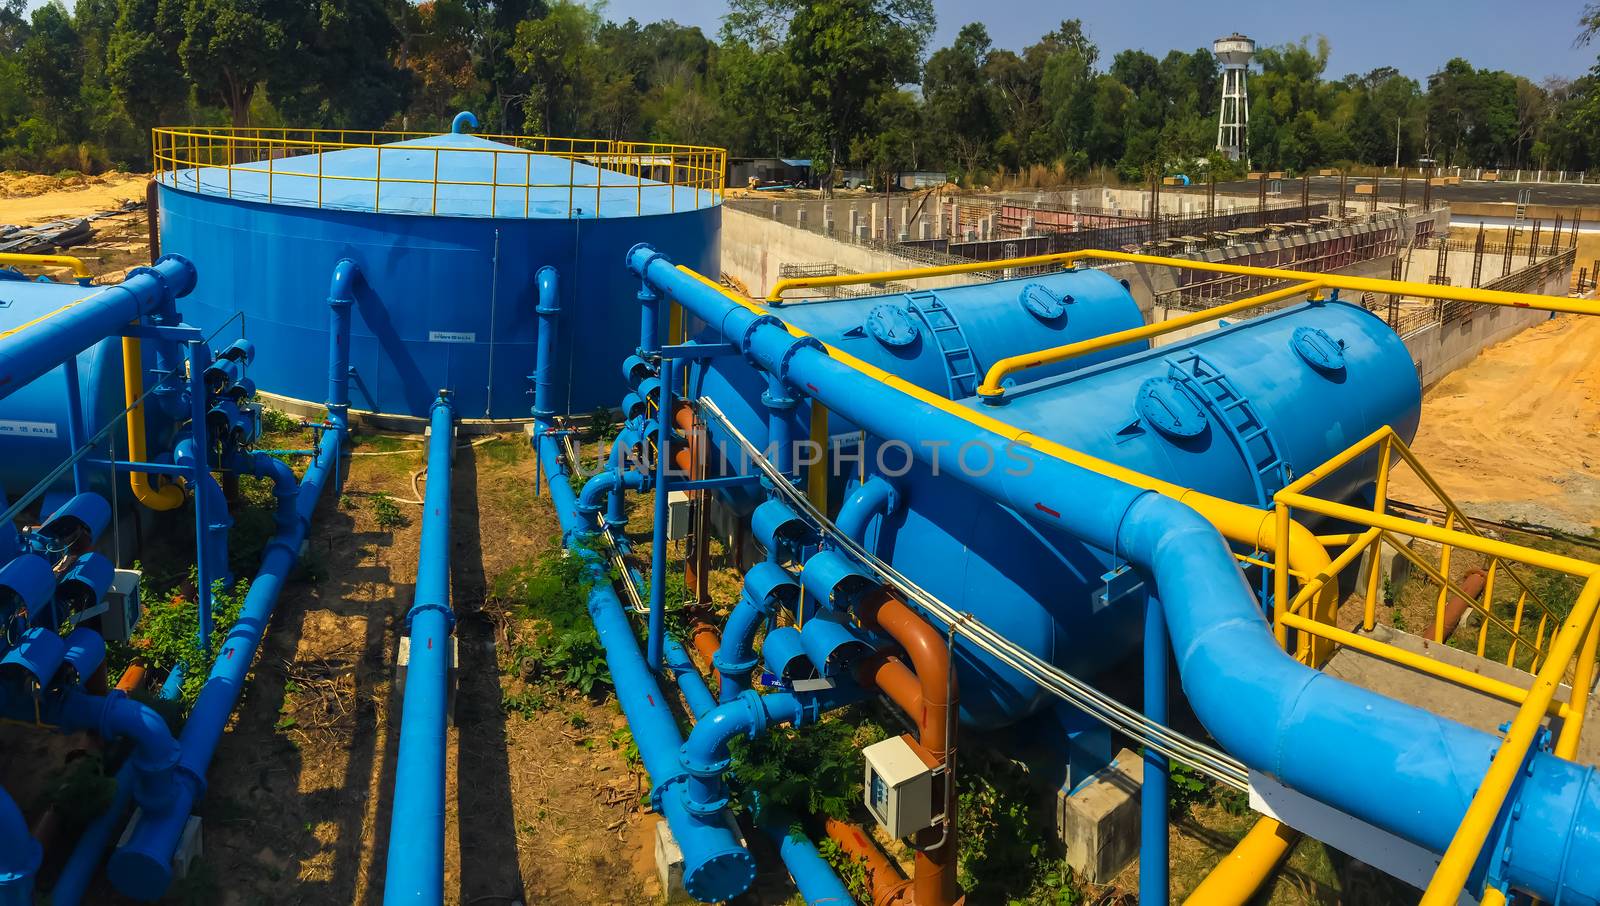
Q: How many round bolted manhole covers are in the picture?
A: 4